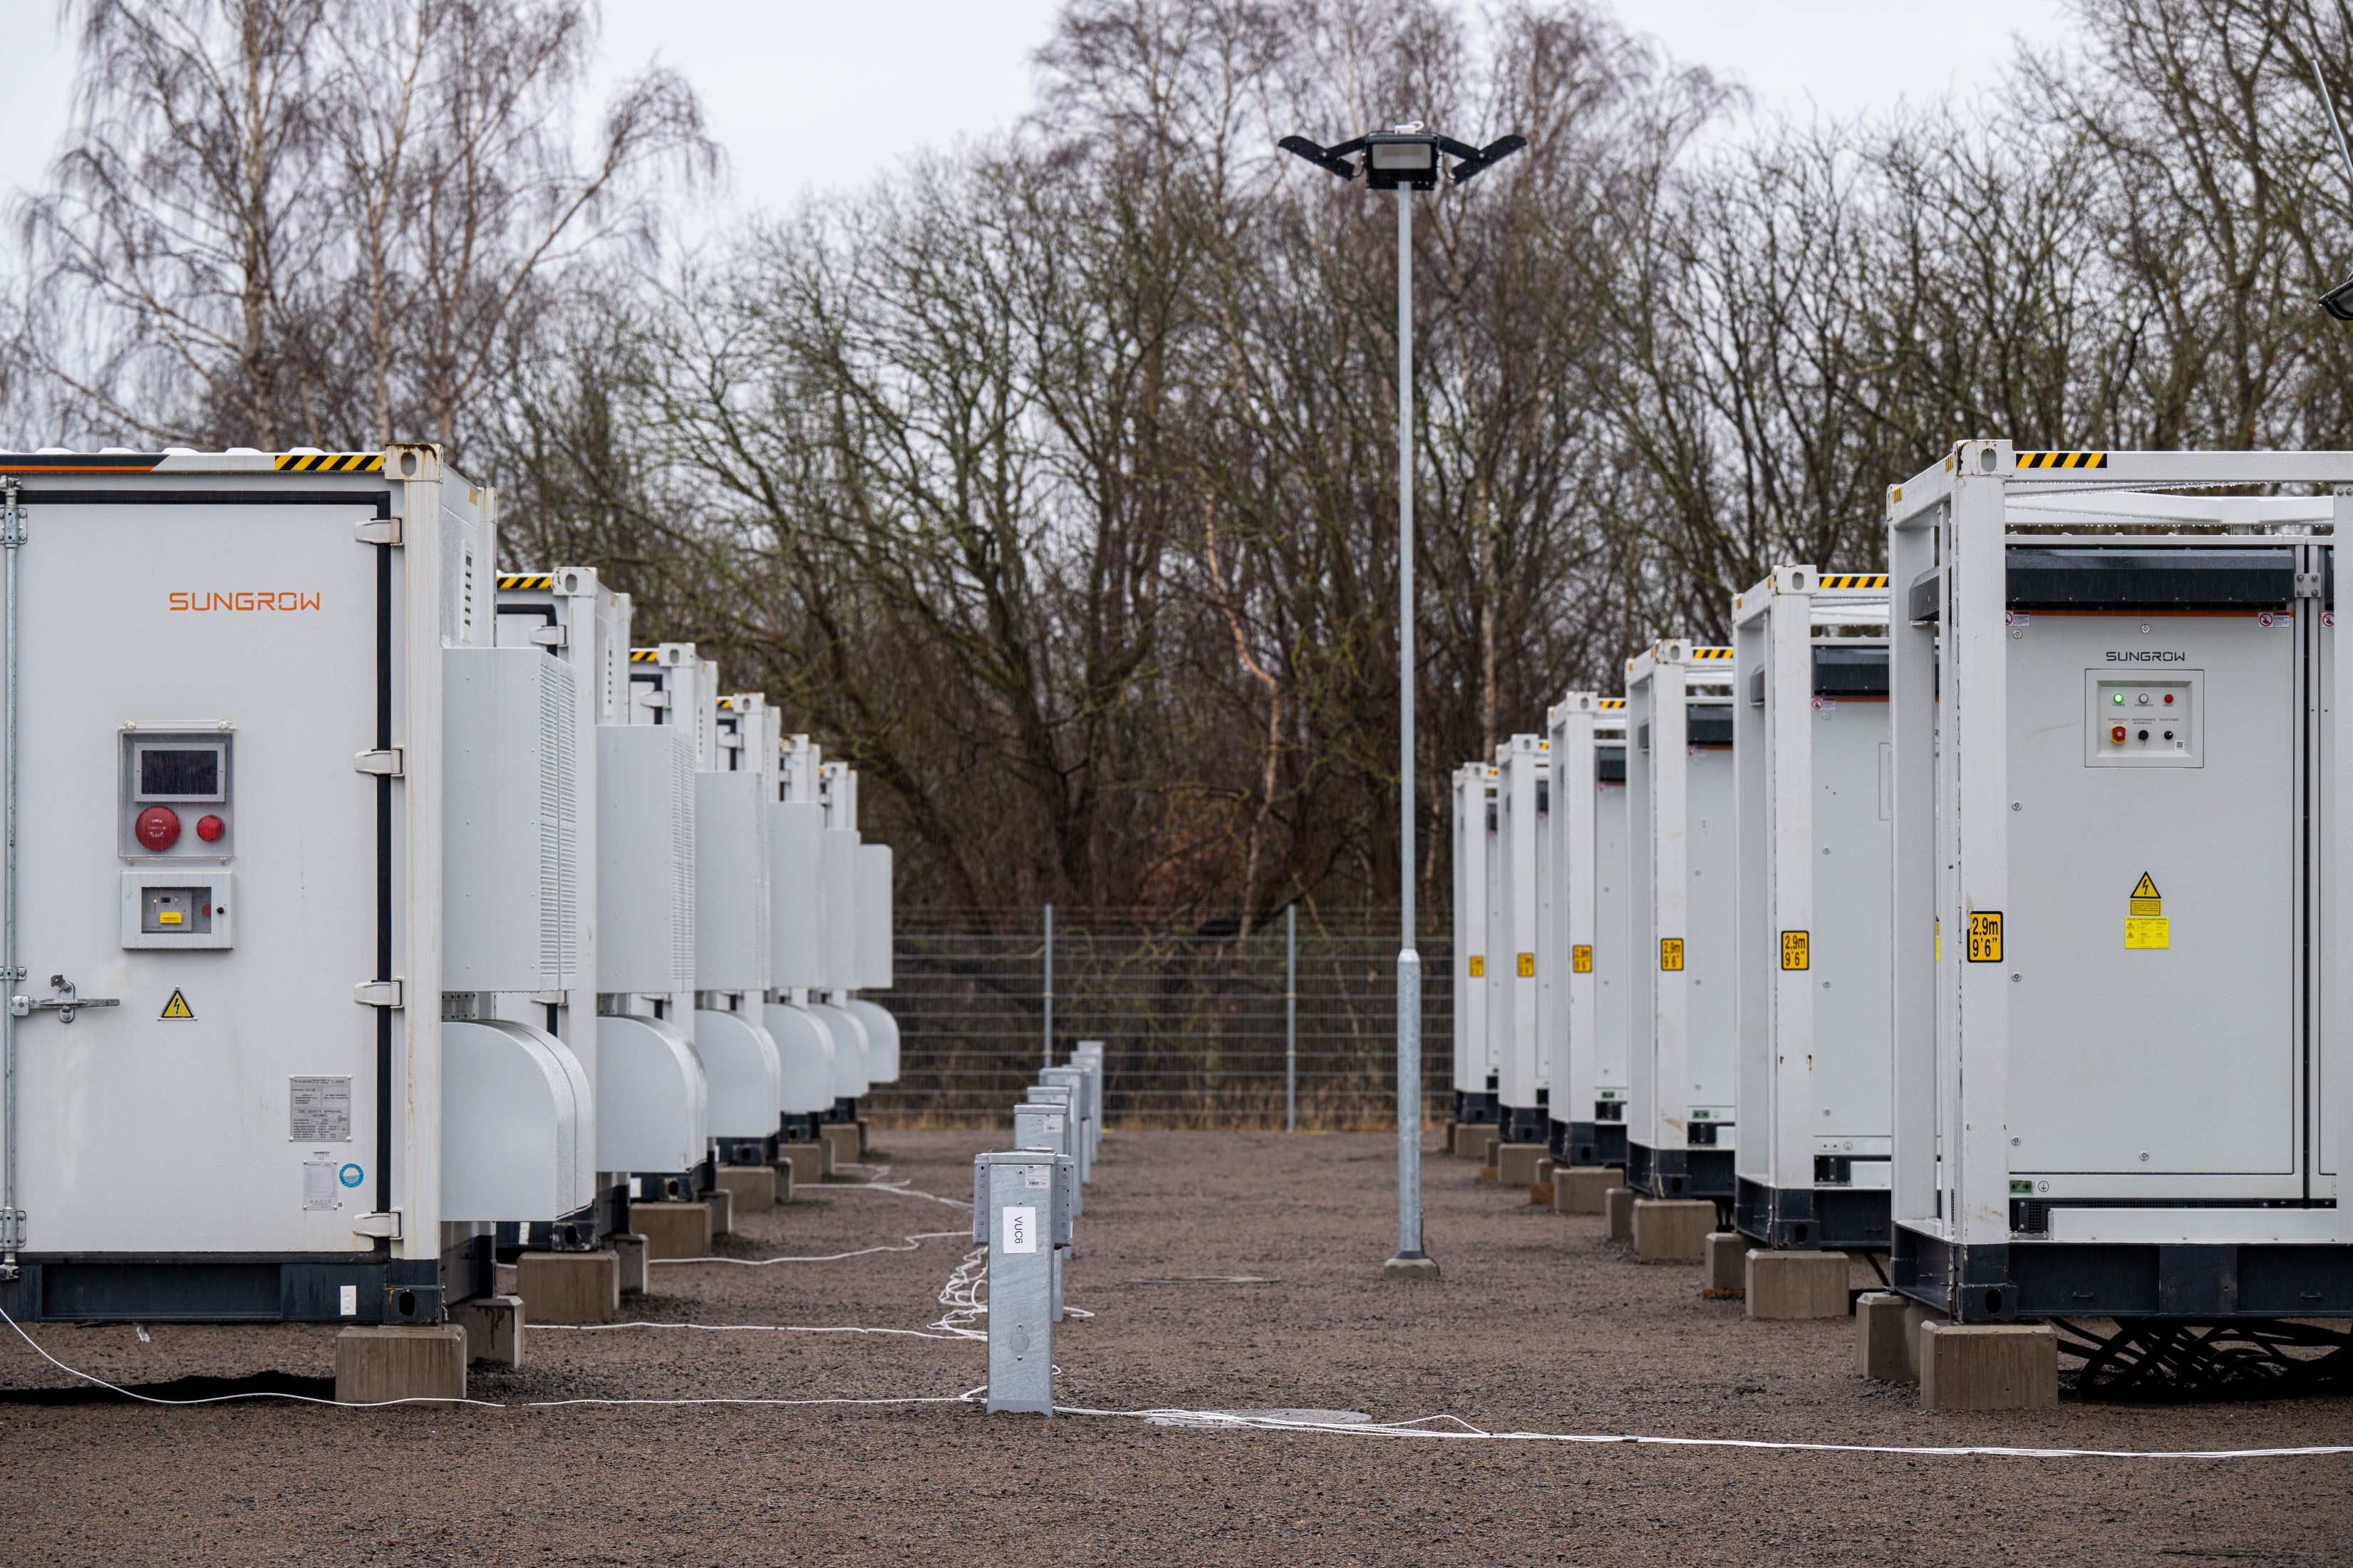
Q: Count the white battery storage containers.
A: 12